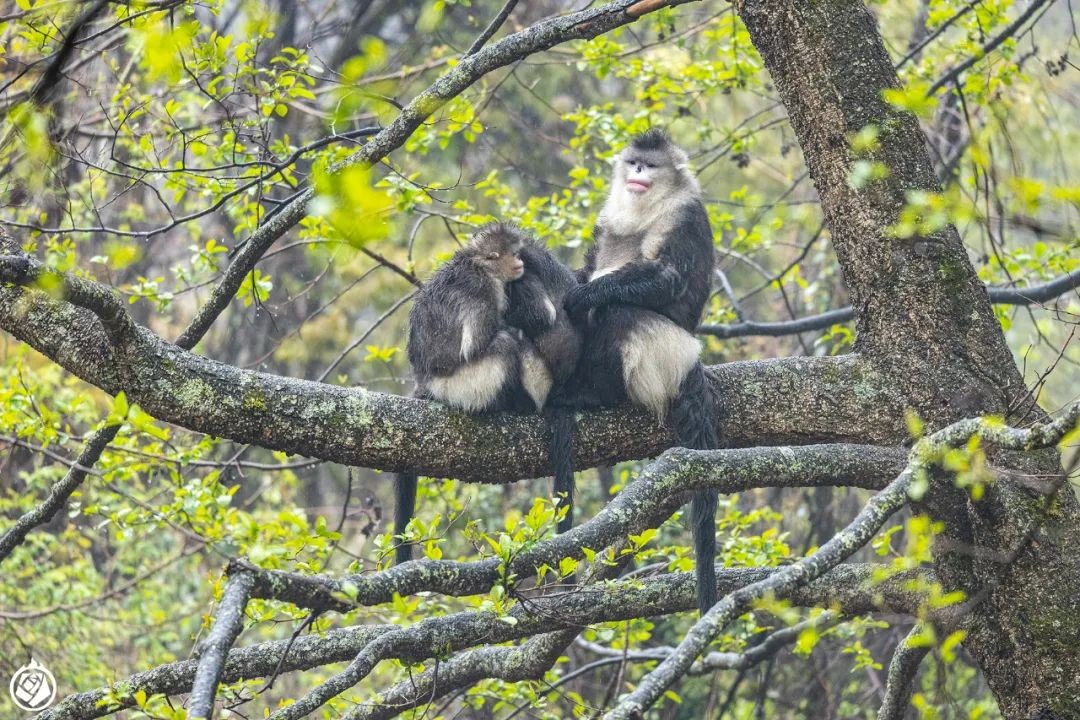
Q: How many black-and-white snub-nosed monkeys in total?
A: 3